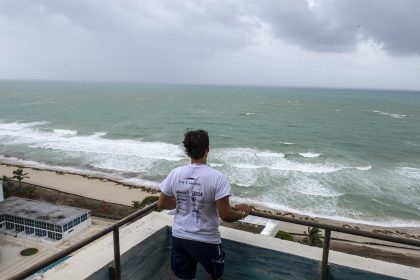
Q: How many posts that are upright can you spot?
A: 2